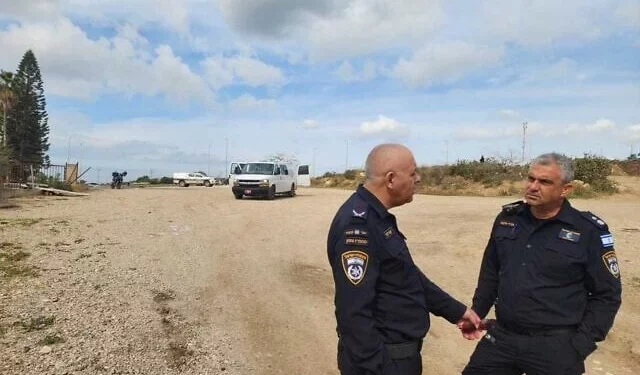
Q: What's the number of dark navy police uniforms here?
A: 2